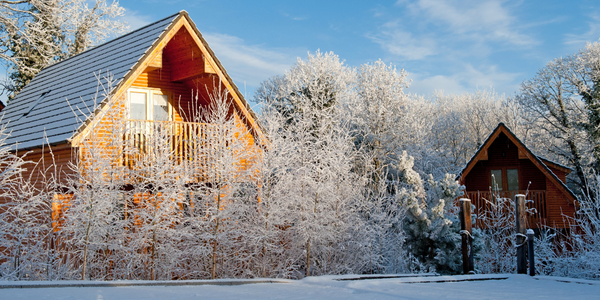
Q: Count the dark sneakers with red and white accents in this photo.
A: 0